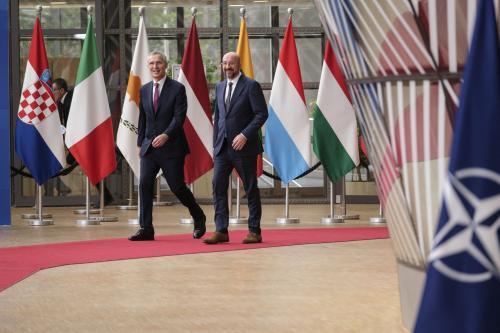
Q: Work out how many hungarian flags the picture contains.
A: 1